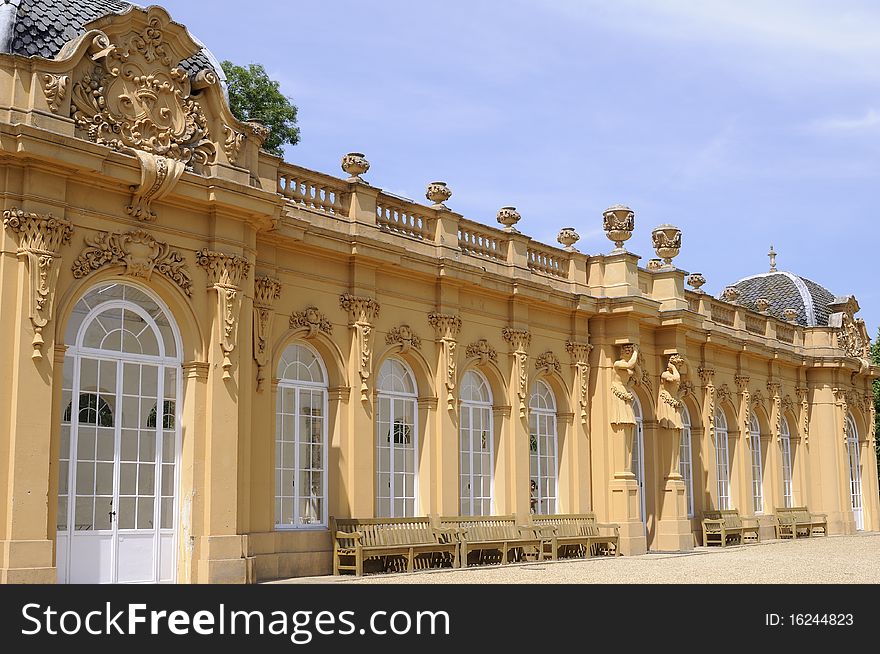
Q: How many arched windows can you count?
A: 11